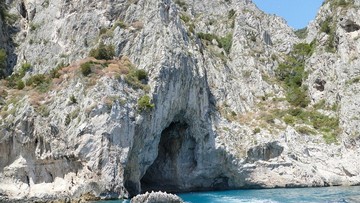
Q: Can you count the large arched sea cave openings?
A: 1